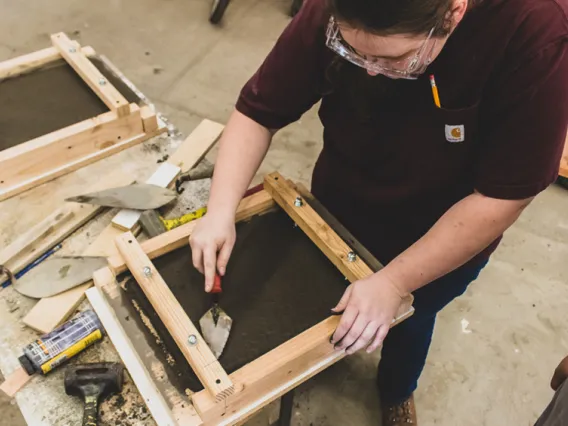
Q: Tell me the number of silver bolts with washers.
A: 6